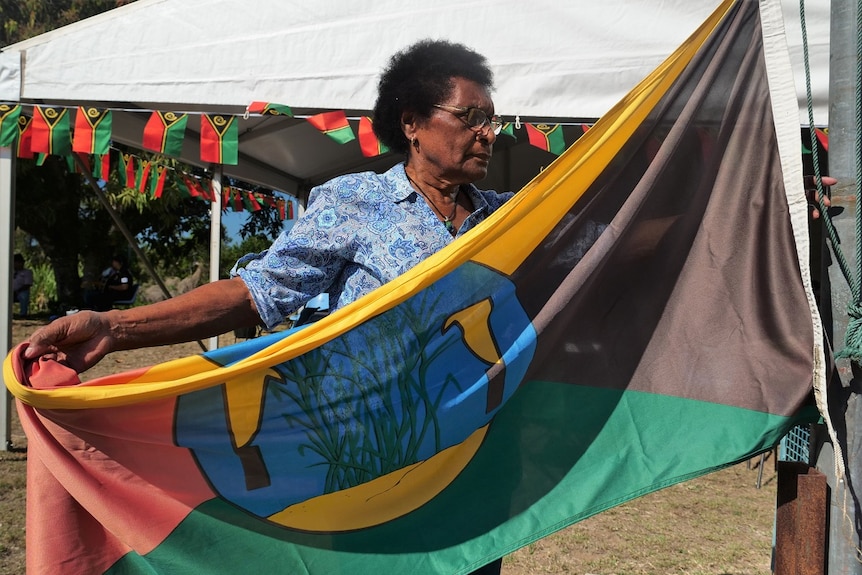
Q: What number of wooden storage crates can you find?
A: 0